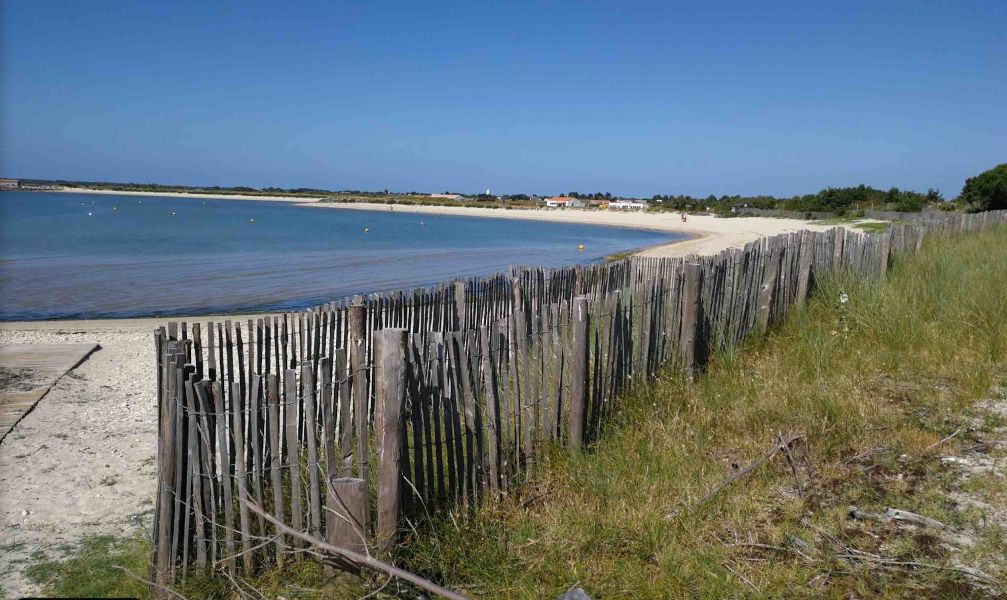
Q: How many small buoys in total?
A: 11